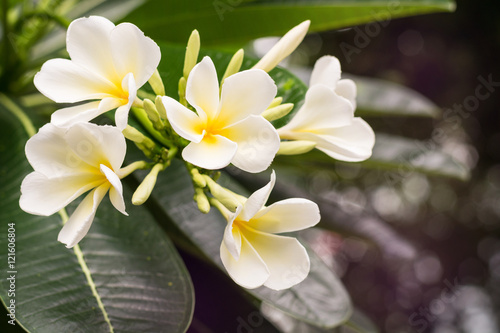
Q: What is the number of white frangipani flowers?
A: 5